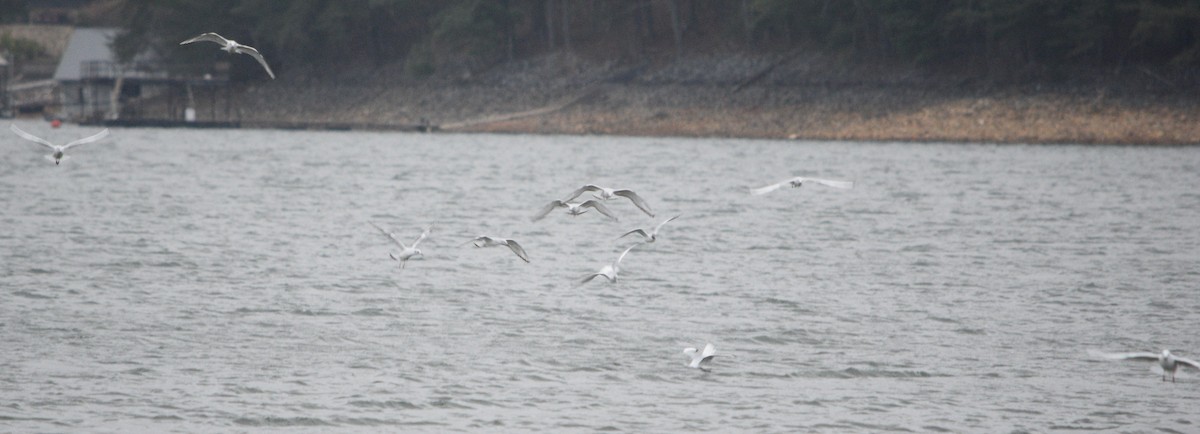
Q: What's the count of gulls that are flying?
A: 11